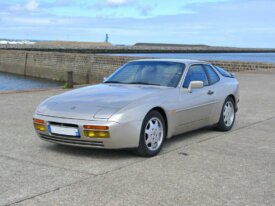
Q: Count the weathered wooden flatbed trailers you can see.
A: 0